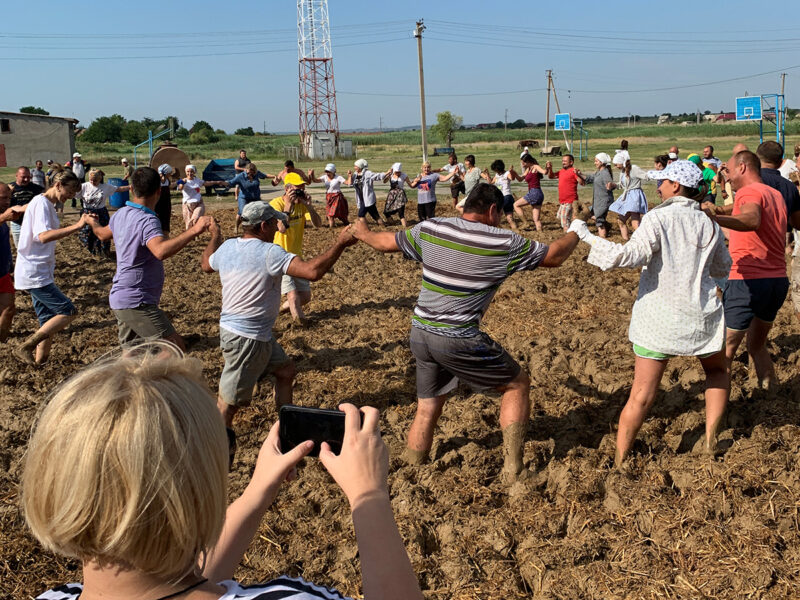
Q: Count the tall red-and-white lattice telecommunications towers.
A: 1